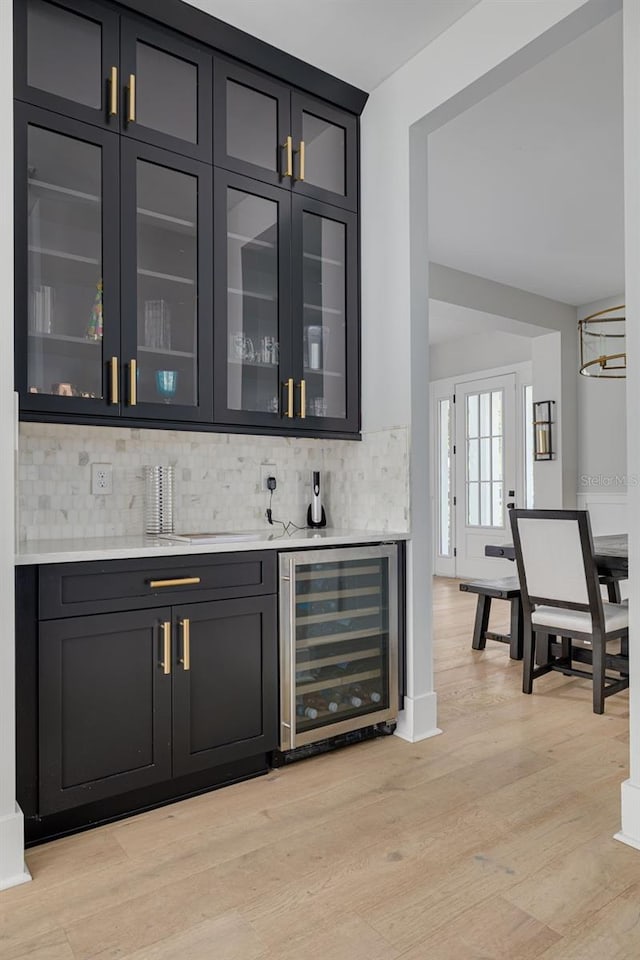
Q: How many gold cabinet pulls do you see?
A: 11